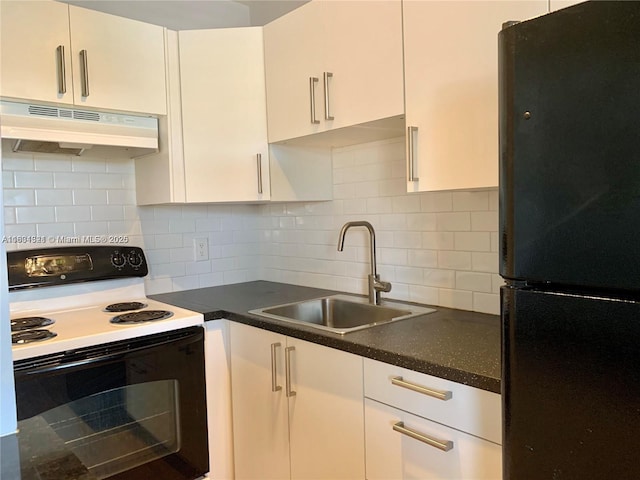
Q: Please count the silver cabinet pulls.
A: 10